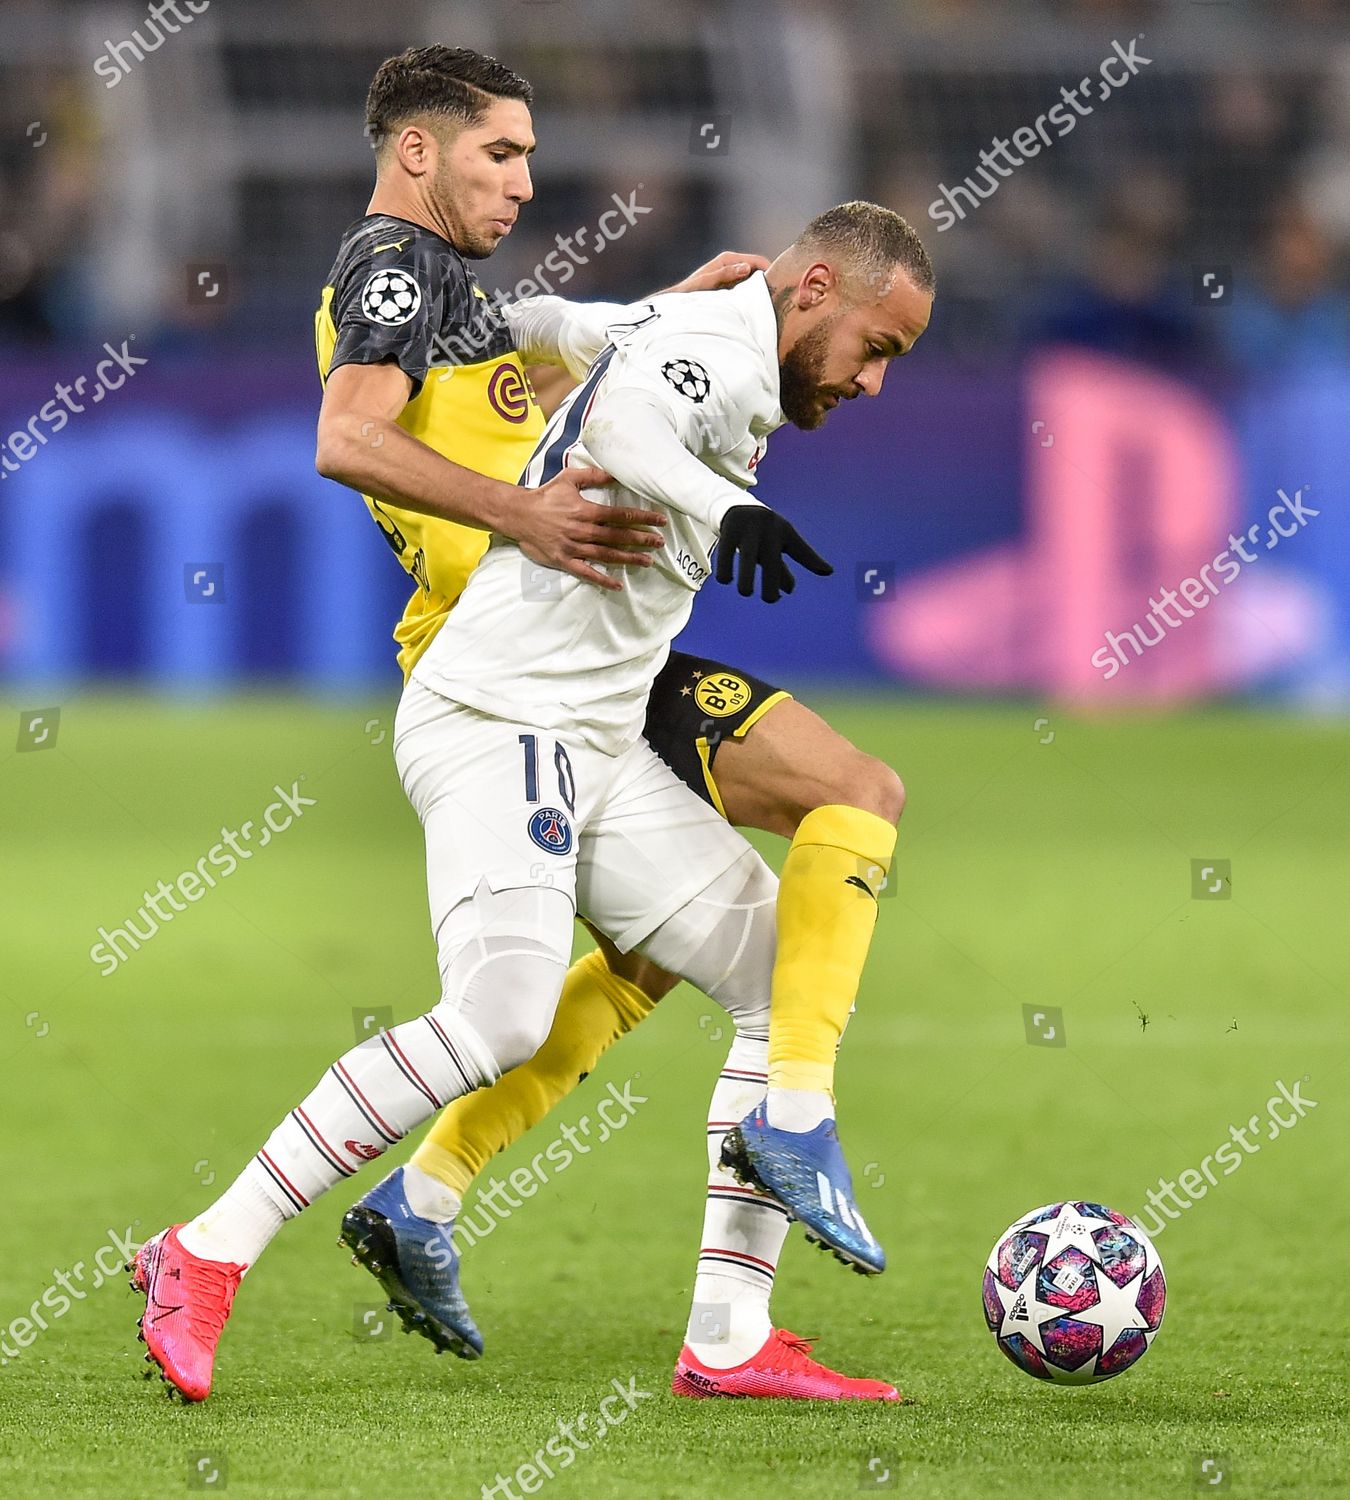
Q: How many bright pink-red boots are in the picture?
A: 2